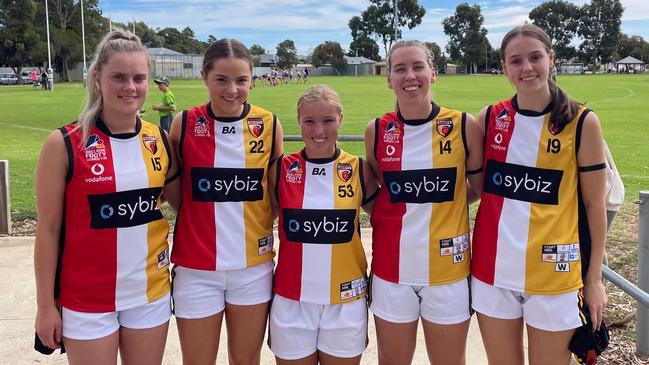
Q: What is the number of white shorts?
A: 5